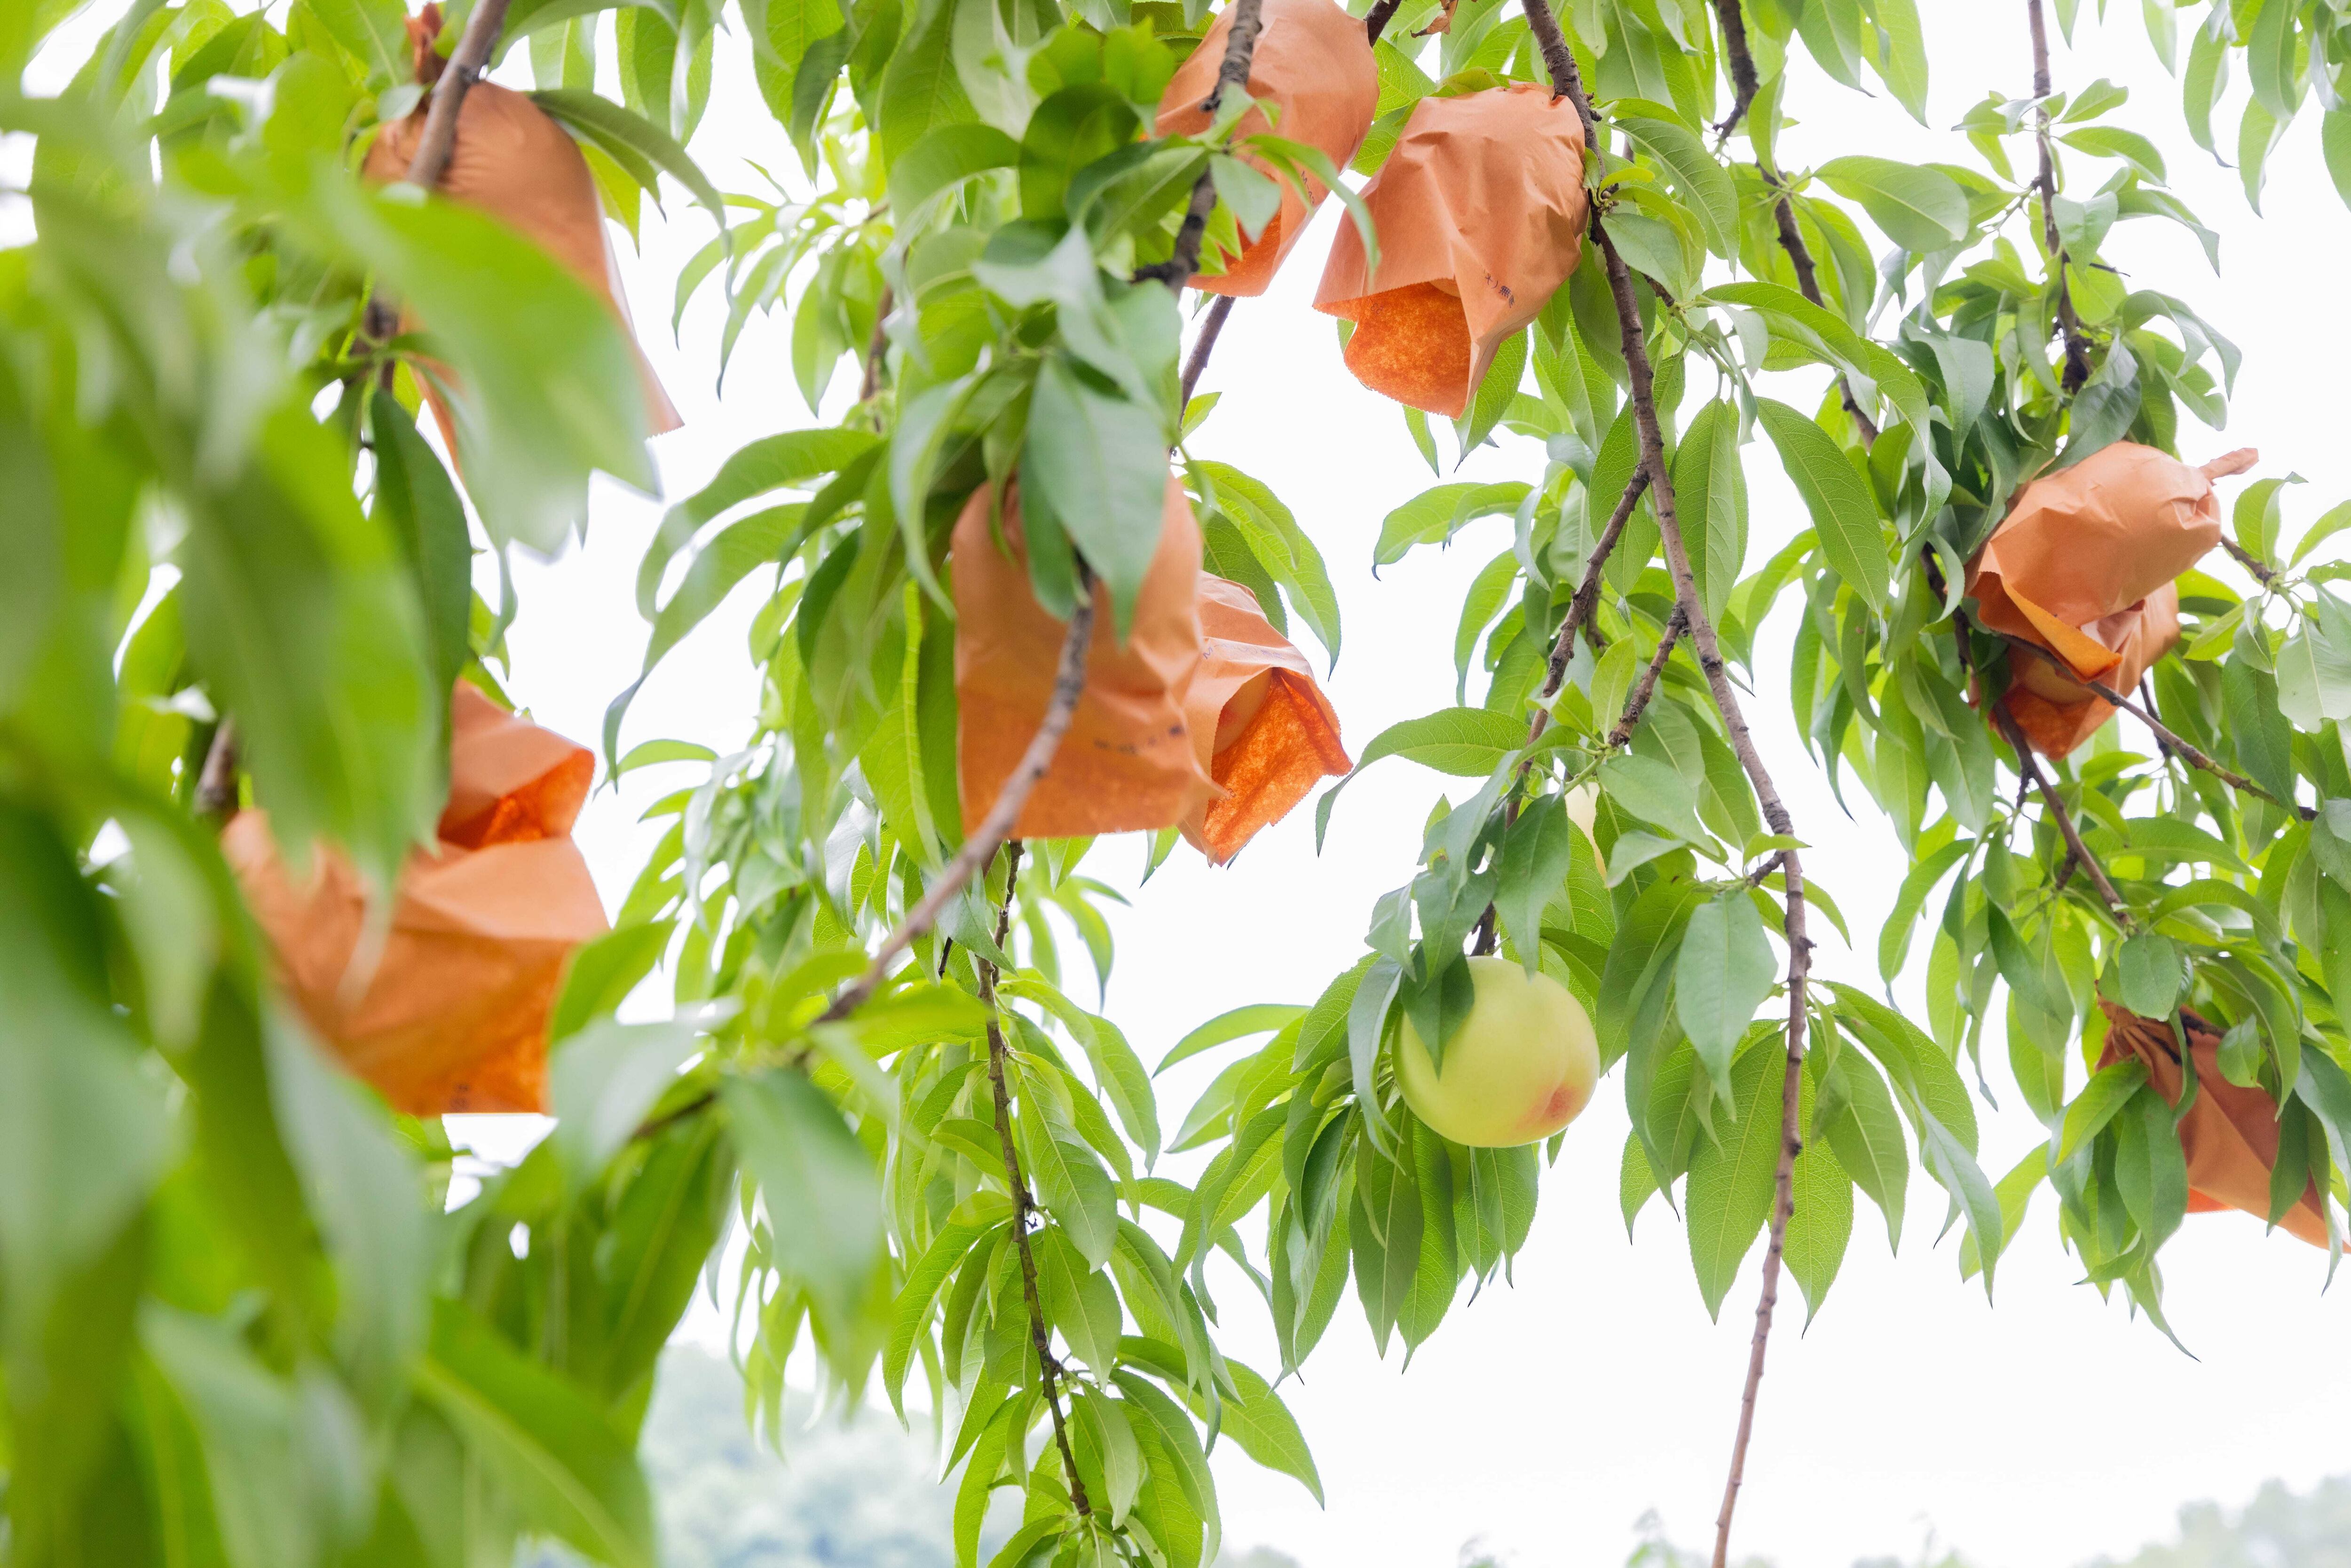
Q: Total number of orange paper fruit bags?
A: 10